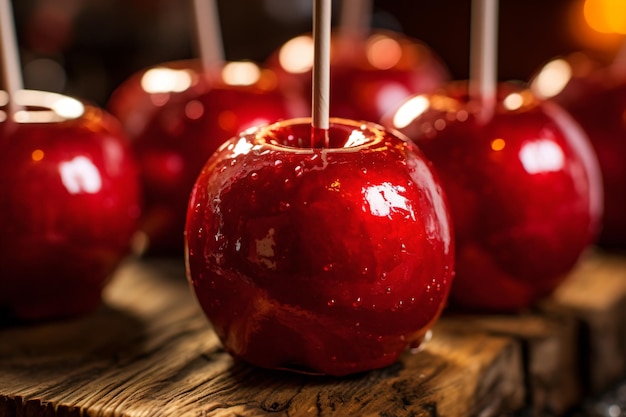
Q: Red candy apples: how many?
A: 6